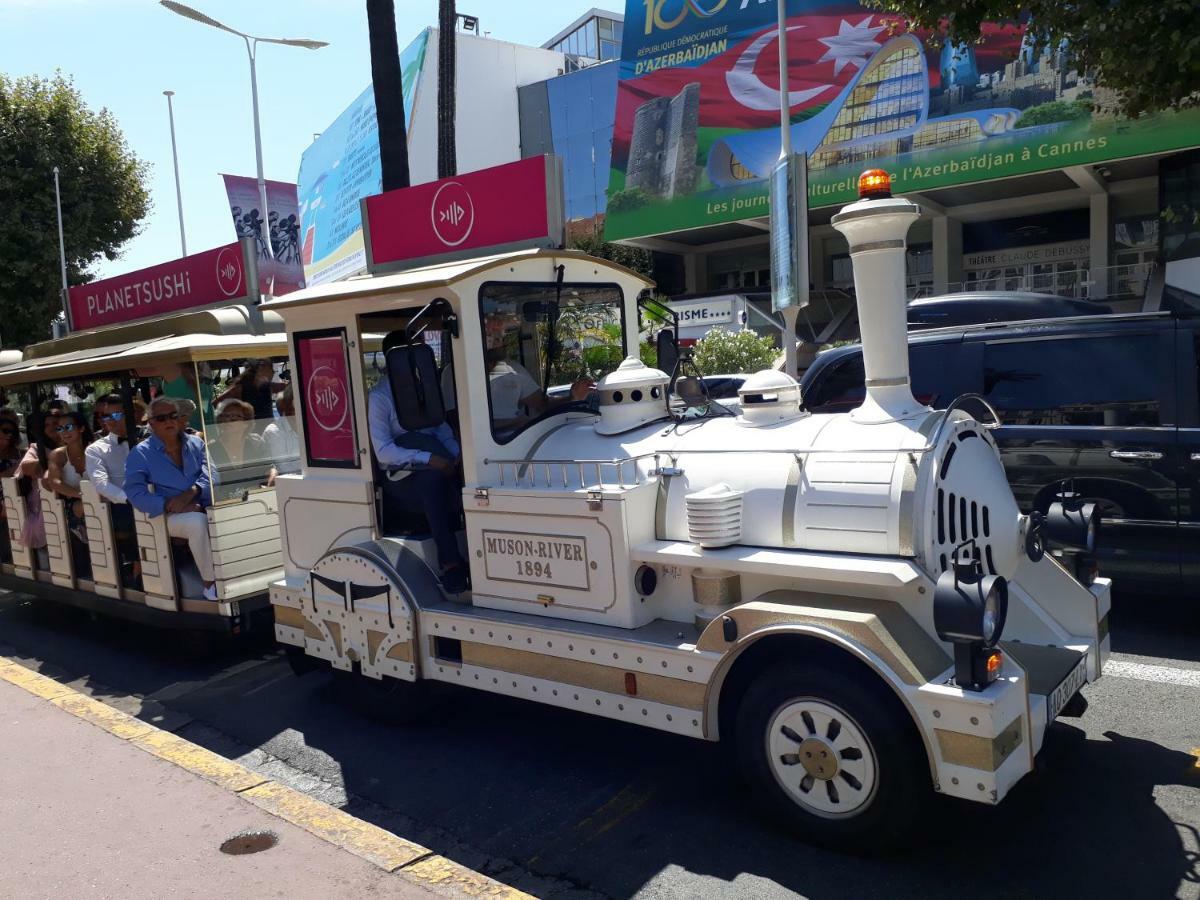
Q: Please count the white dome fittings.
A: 2